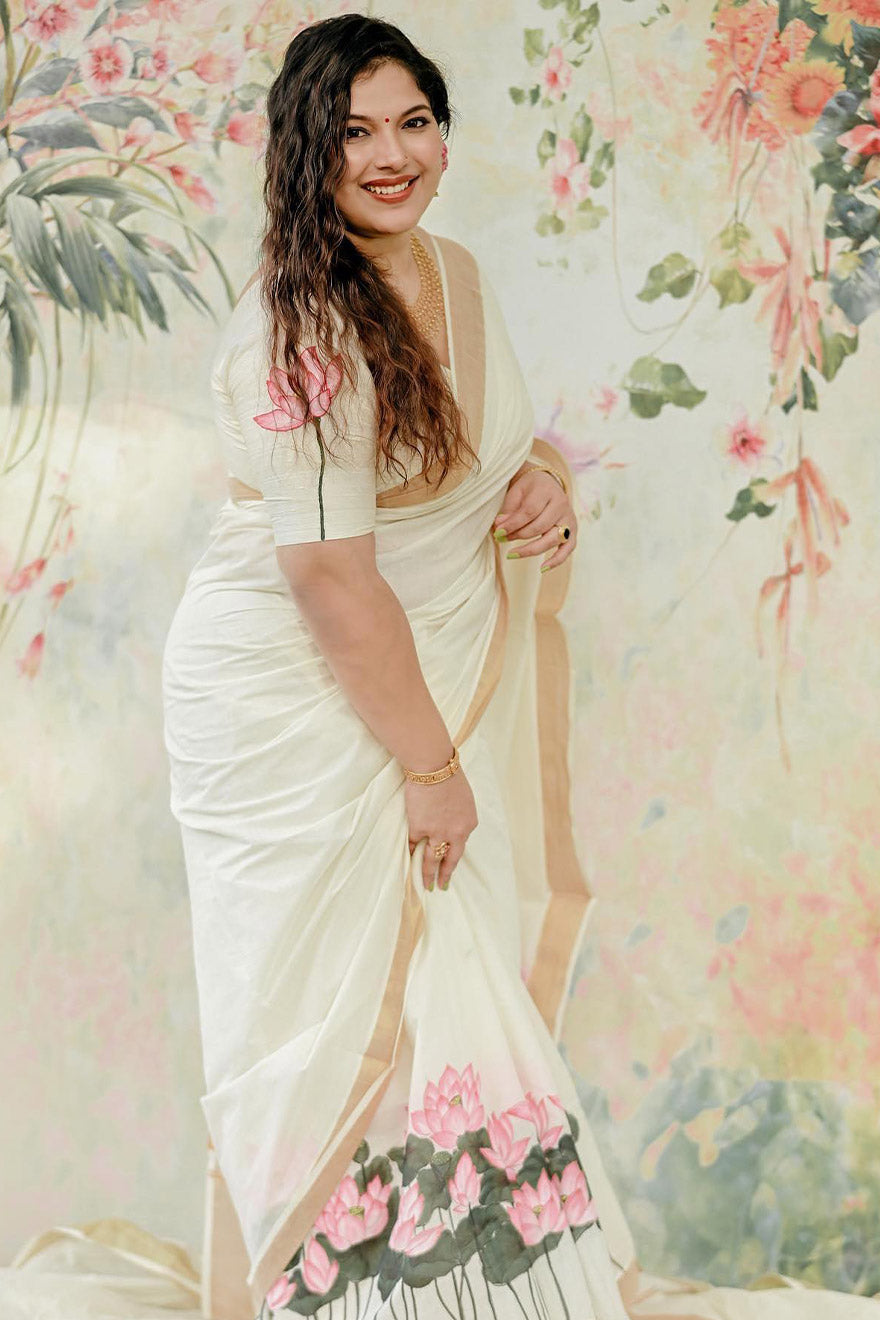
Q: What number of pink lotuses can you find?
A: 11